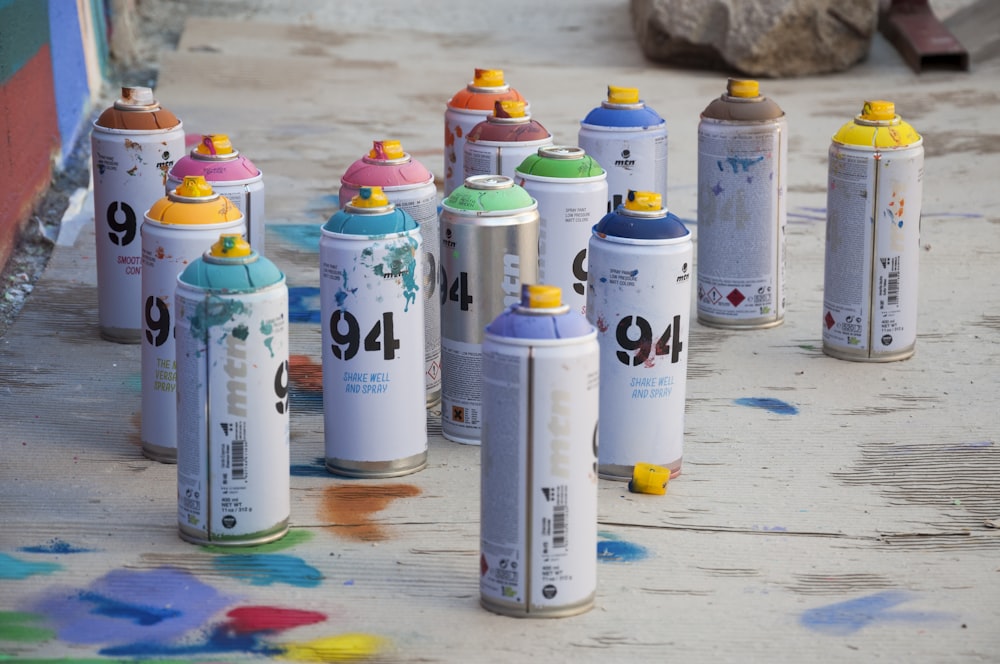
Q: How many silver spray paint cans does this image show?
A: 1